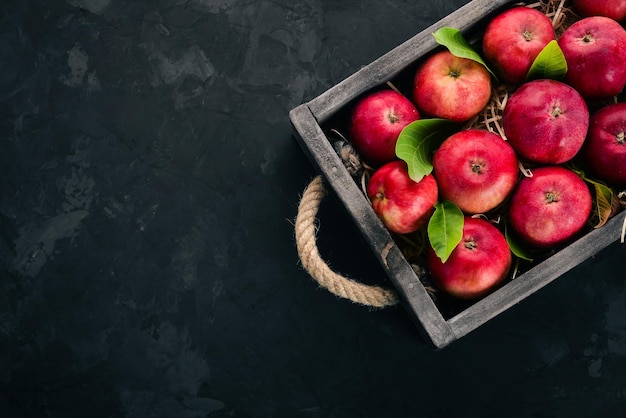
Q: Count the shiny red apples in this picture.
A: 11